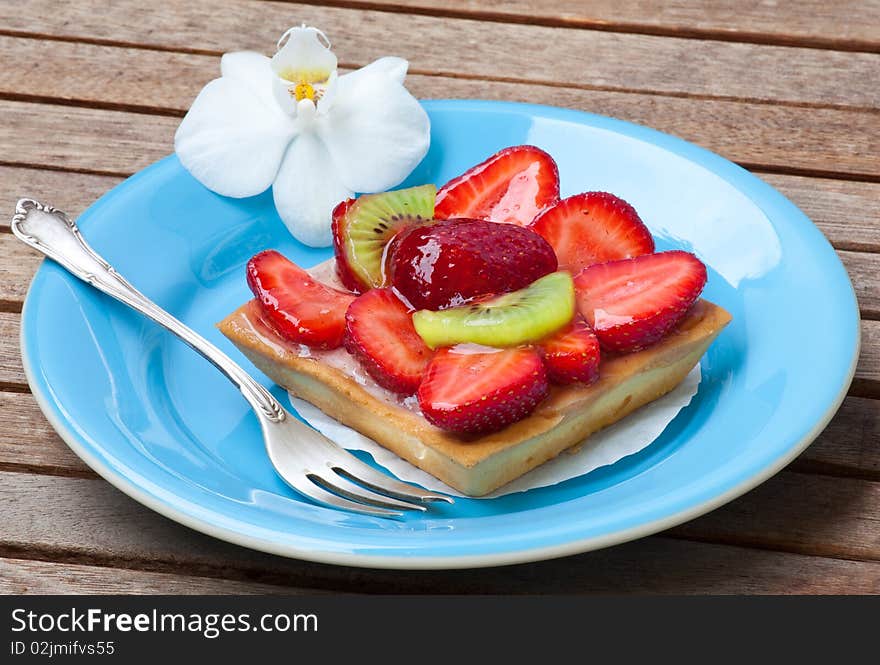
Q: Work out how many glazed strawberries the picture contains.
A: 9